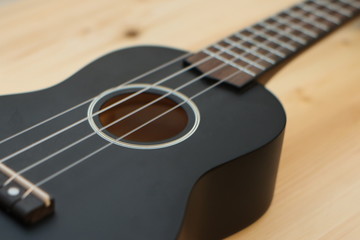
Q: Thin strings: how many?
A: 4